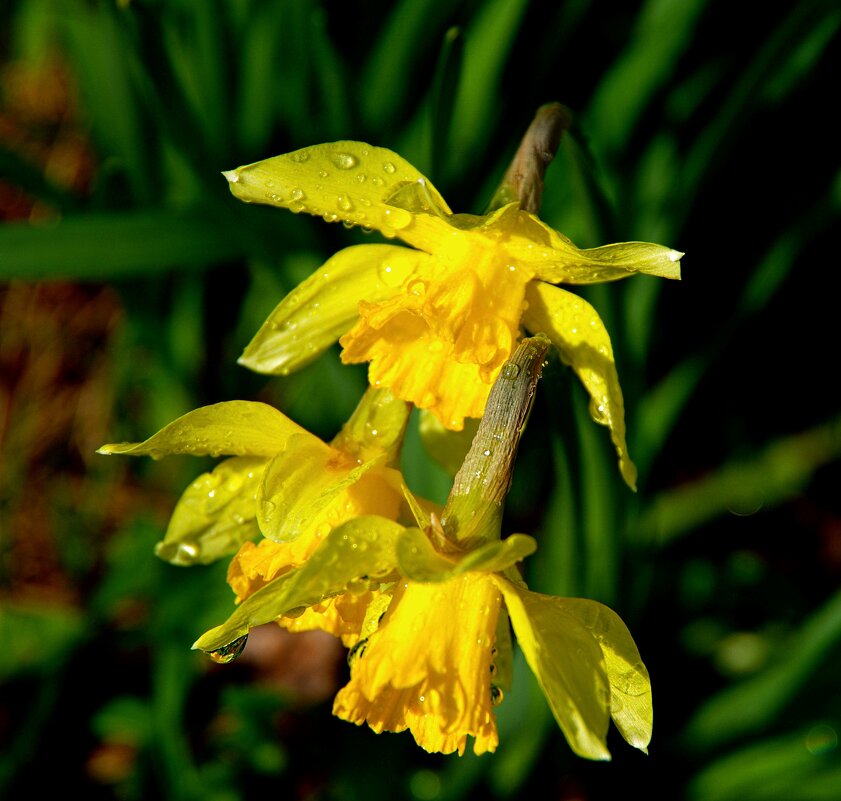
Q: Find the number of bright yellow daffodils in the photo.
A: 3